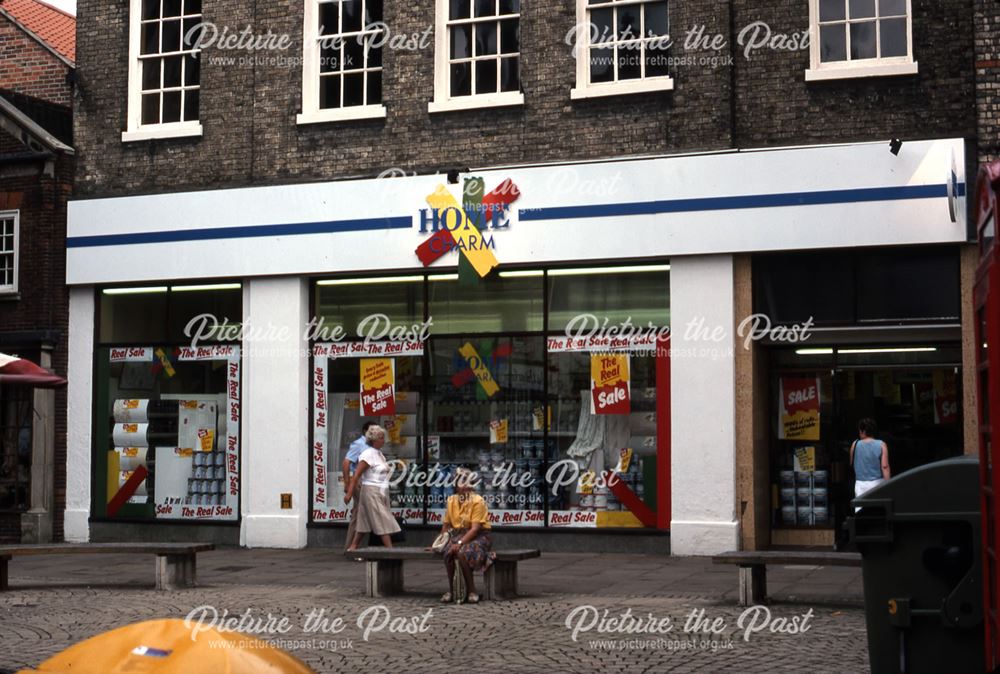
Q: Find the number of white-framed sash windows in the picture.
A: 6